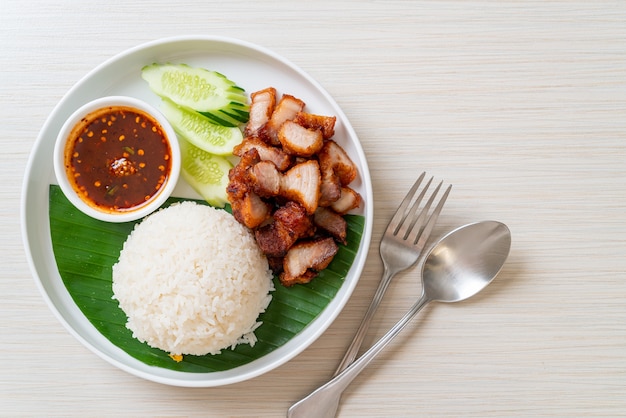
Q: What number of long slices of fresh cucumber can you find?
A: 3